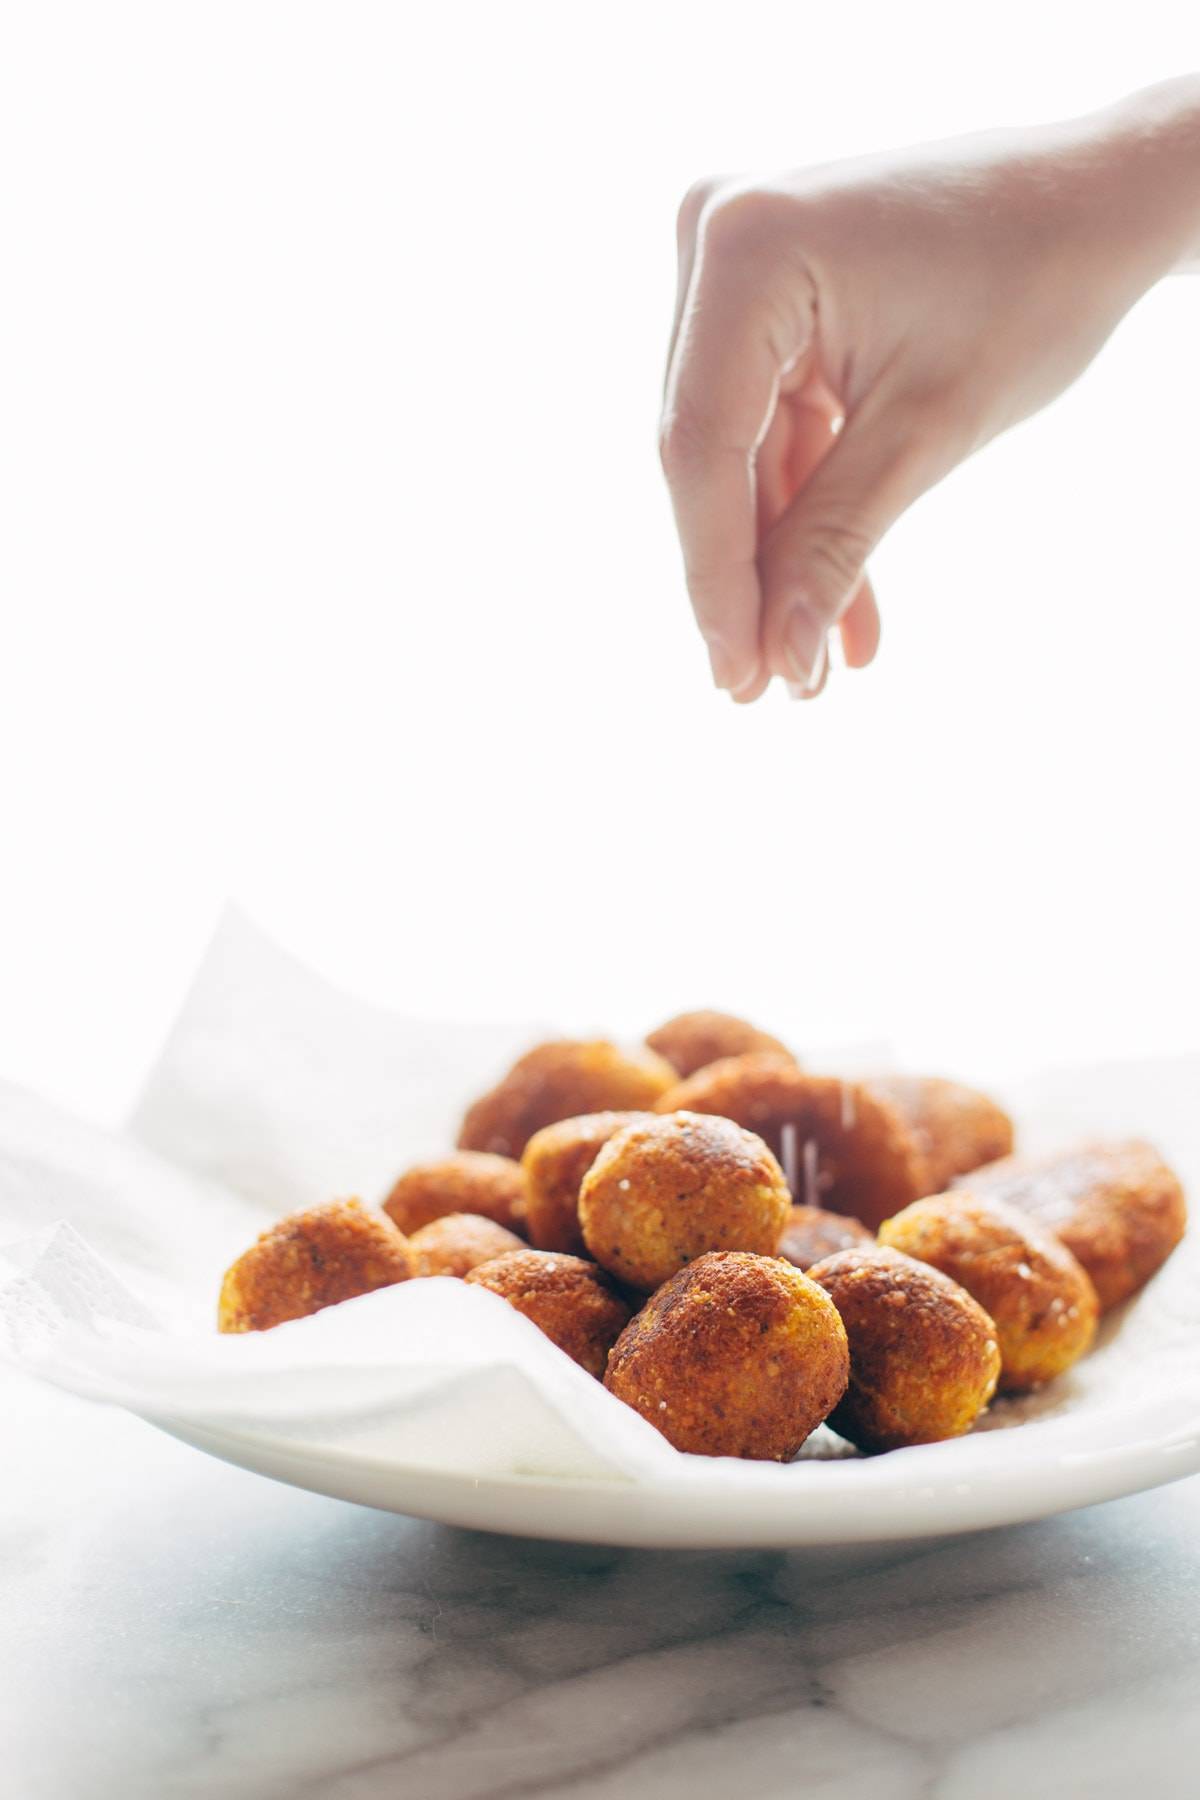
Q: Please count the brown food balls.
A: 15